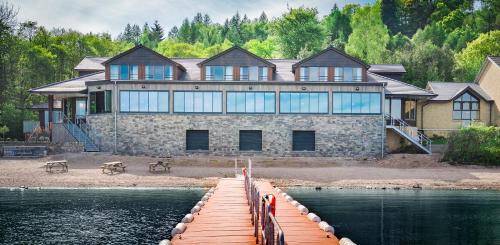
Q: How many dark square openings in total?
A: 3